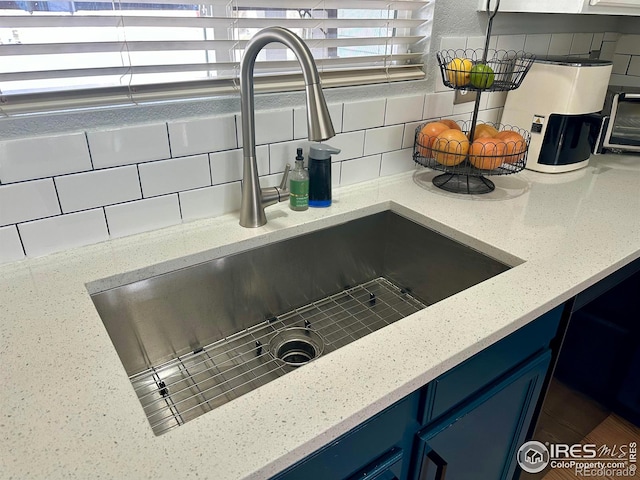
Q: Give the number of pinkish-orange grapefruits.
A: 6